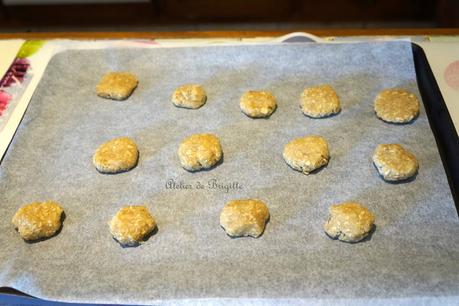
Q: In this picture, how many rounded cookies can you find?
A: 13